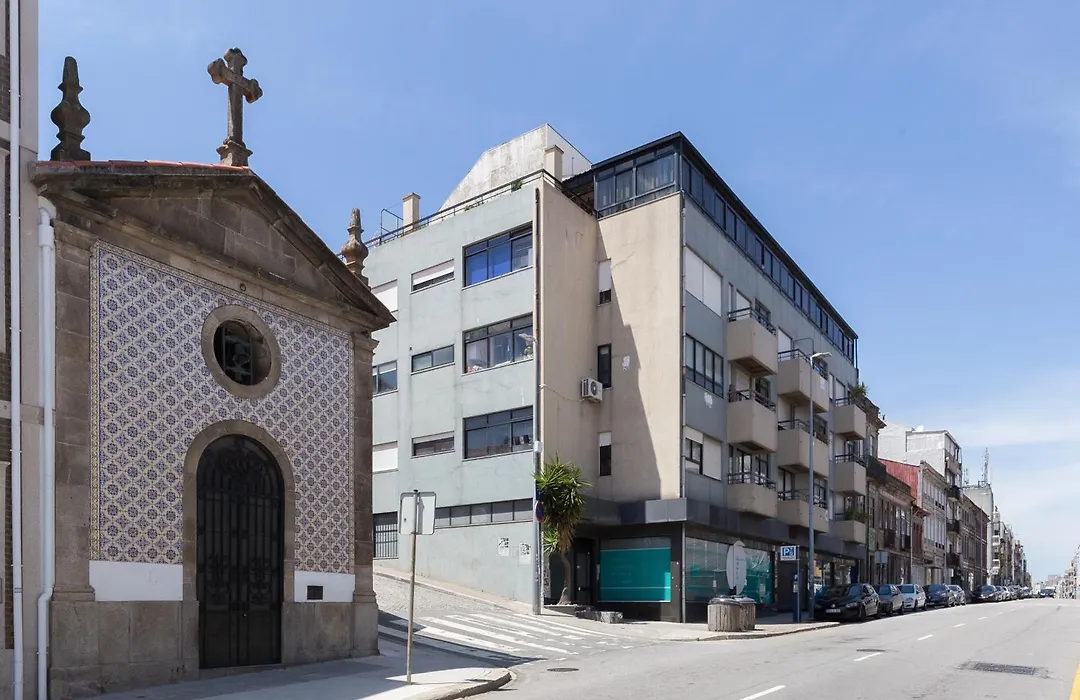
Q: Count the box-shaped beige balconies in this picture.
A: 9